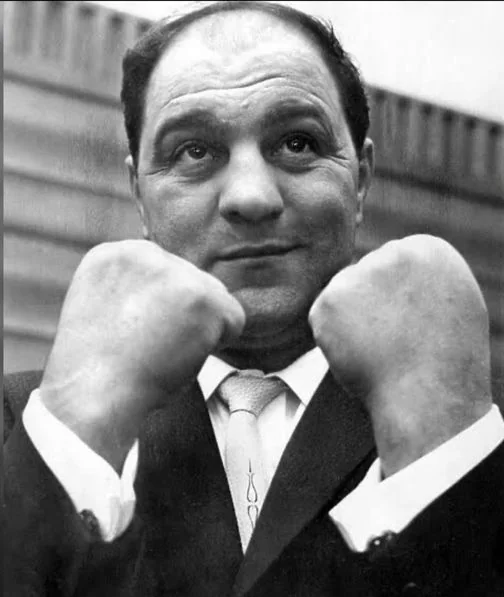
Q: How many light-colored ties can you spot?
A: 1